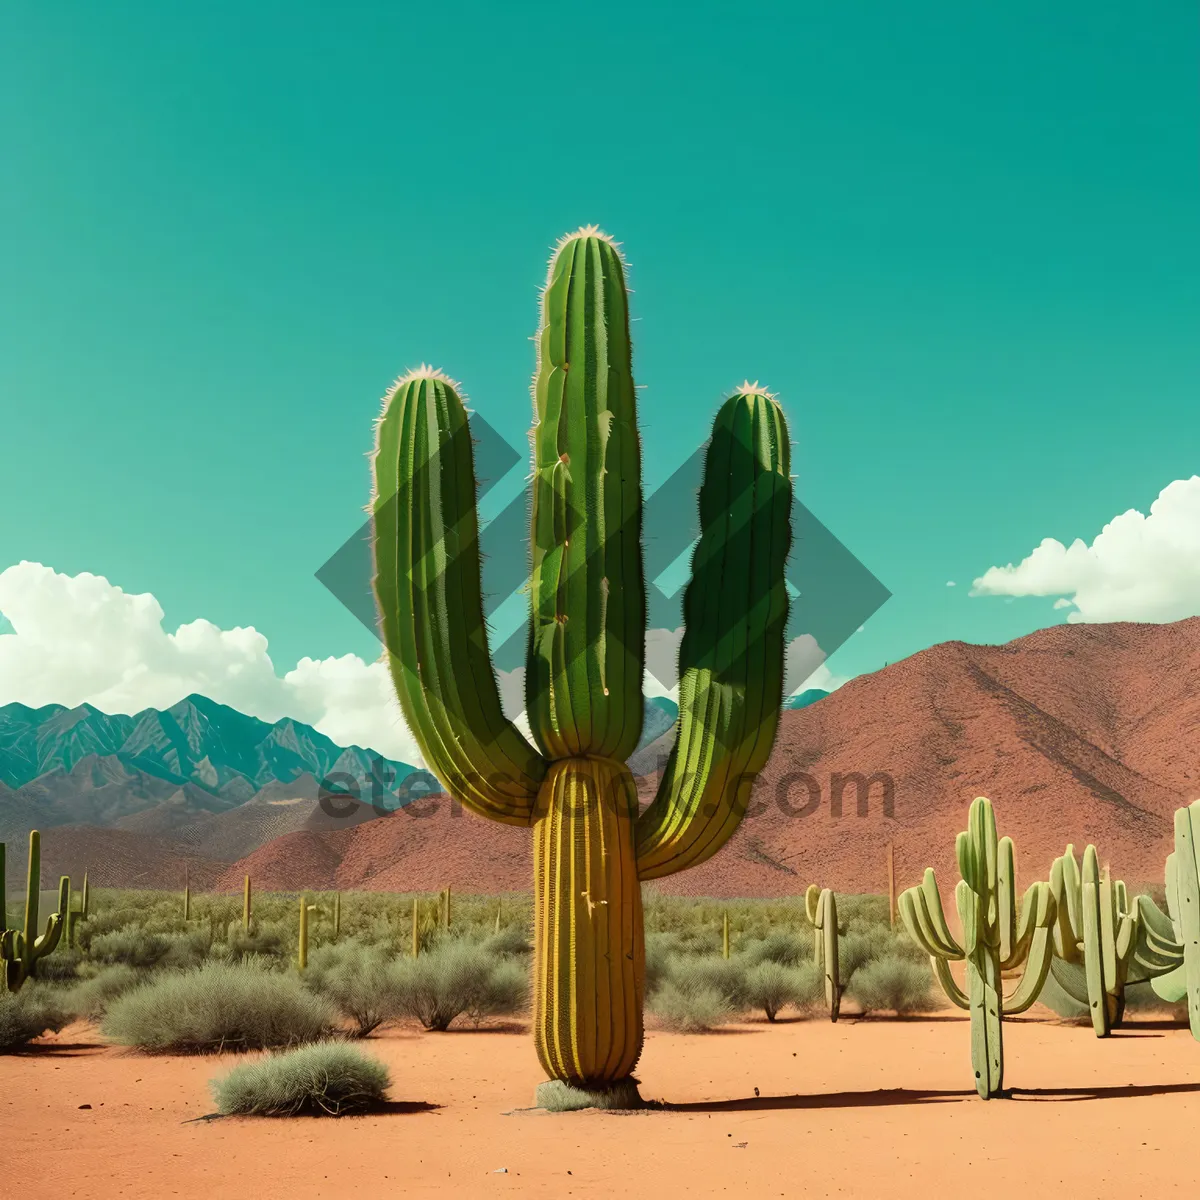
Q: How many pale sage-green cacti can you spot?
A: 4